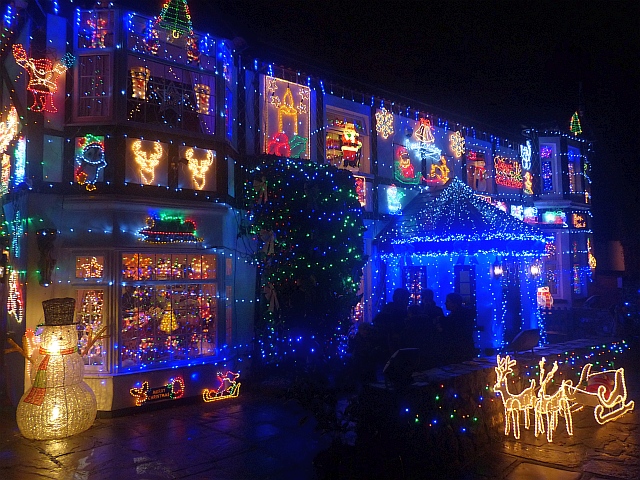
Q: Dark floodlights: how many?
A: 2